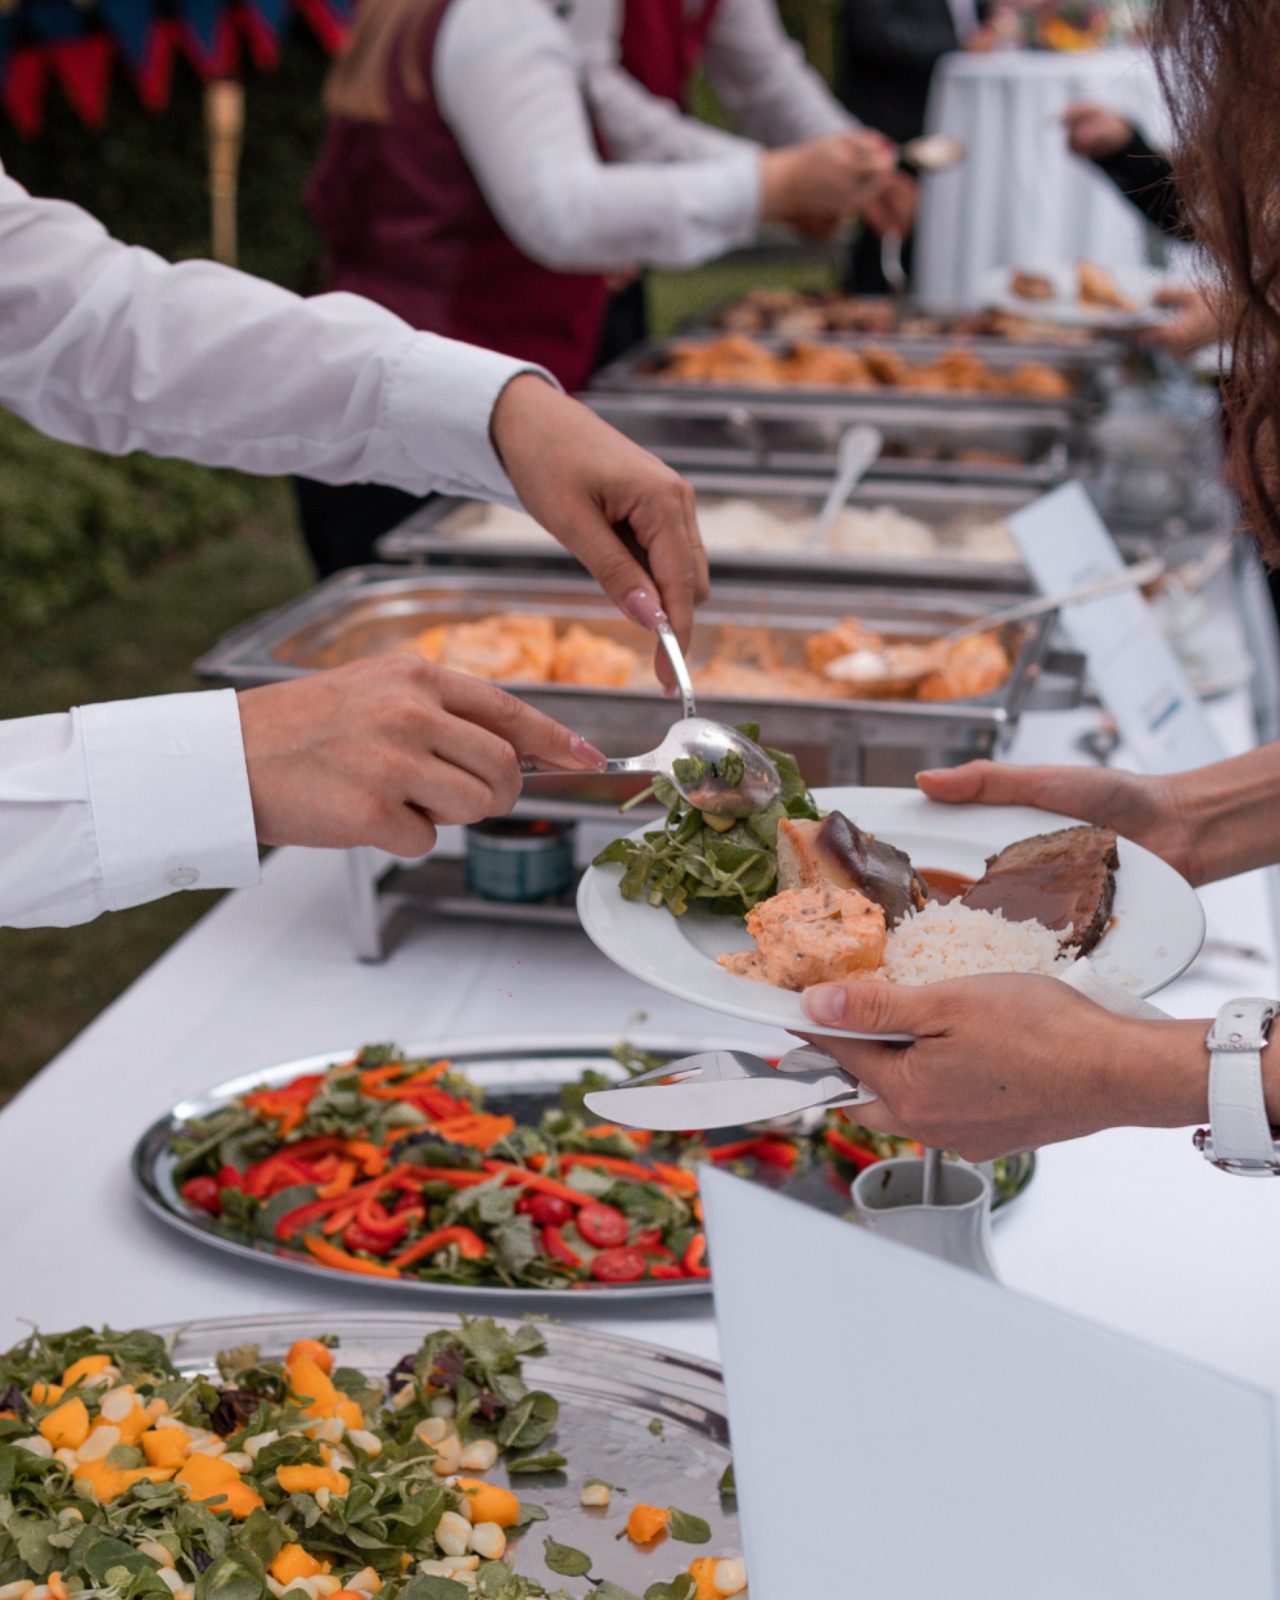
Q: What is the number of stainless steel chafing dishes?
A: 5